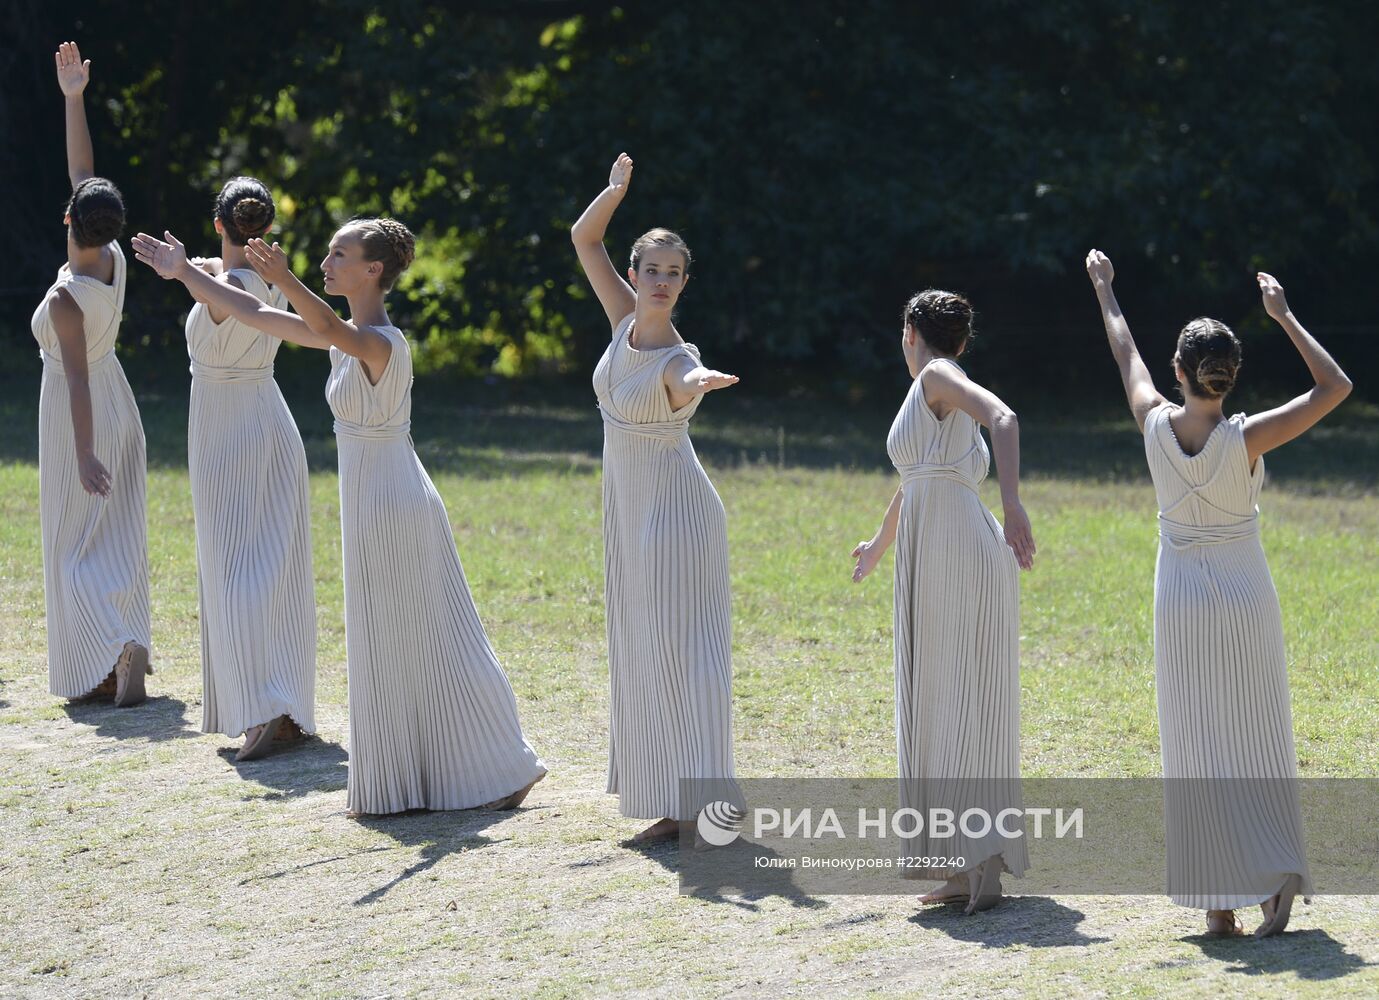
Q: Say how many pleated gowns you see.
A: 6